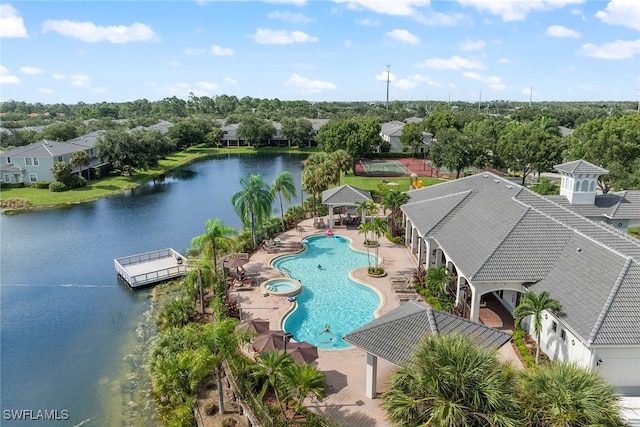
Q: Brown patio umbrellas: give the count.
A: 4